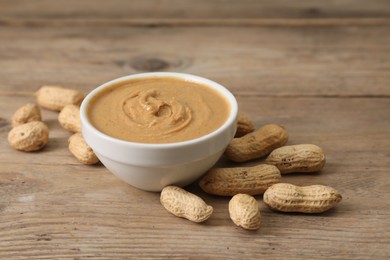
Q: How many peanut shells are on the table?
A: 12